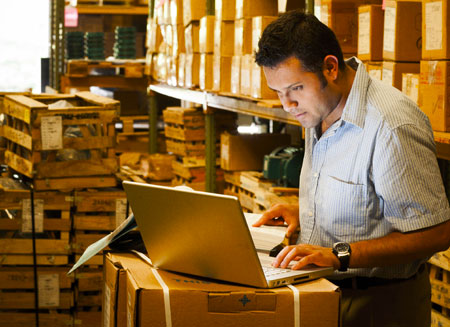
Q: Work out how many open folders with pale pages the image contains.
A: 1